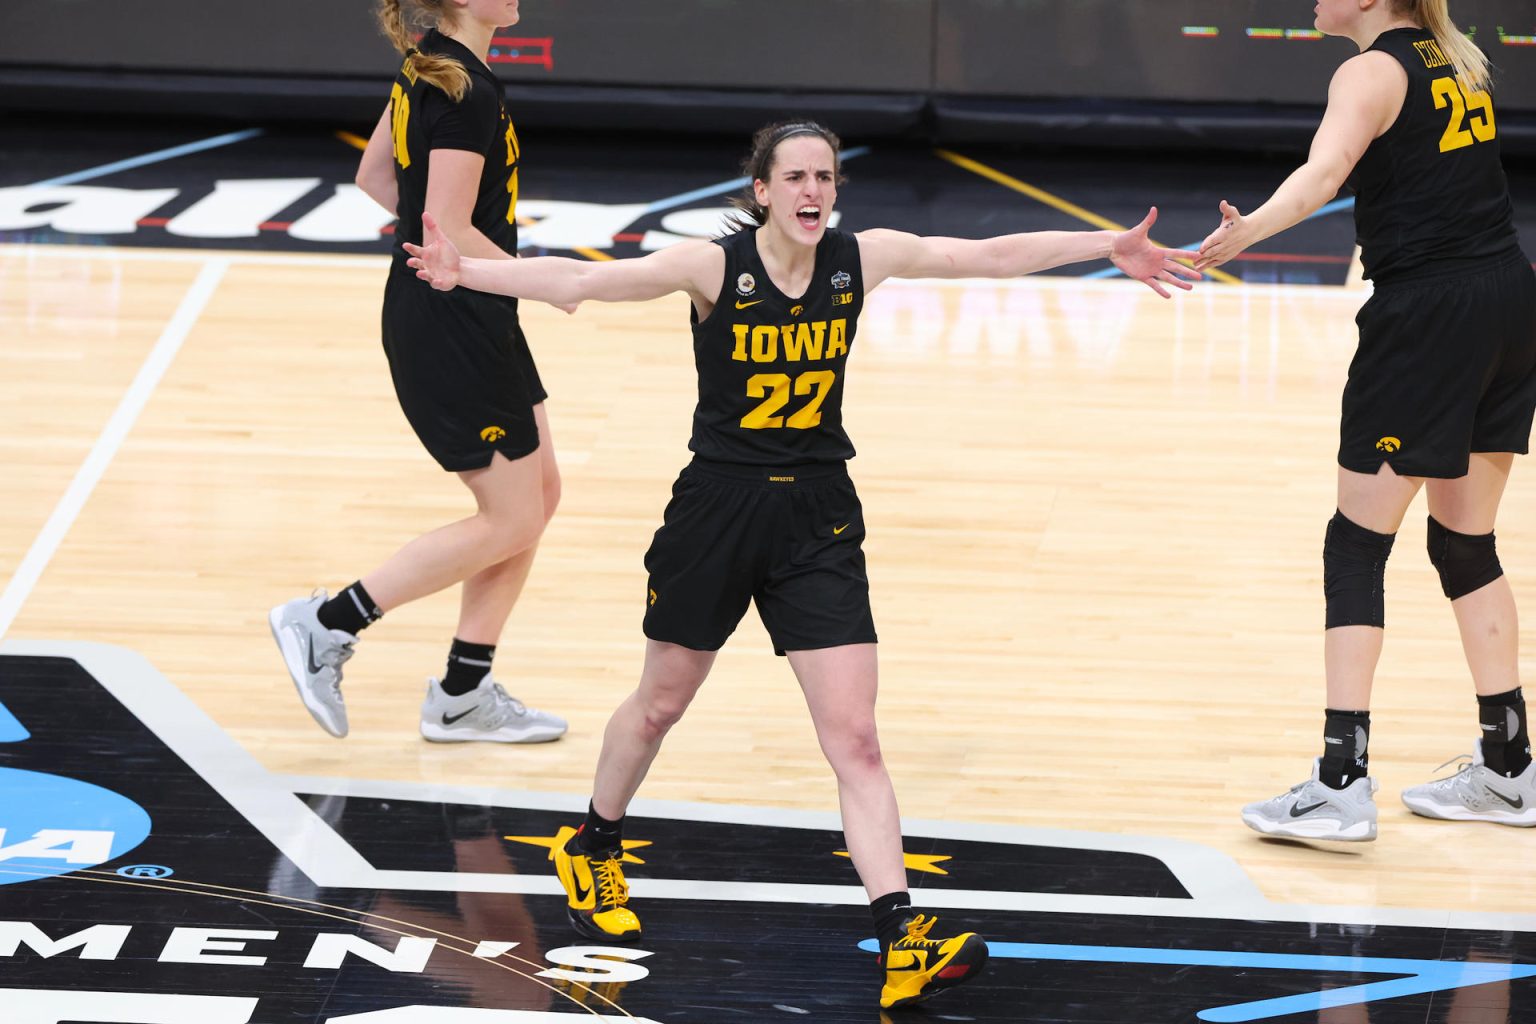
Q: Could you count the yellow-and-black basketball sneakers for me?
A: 2